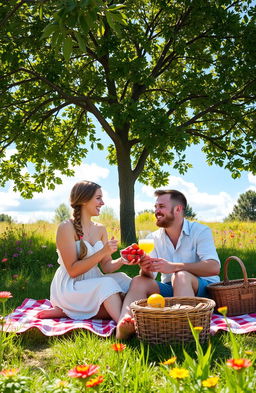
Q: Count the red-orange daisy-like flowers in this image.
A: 6